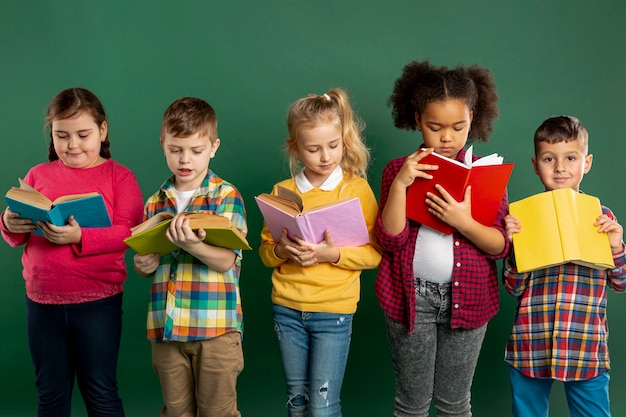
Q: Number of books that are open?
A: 5